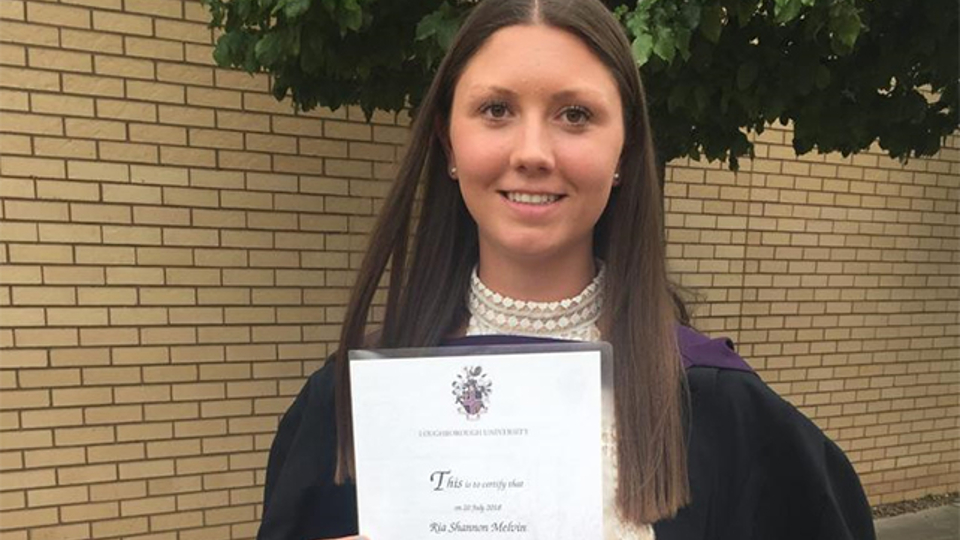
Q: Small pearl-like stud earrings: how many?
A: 2